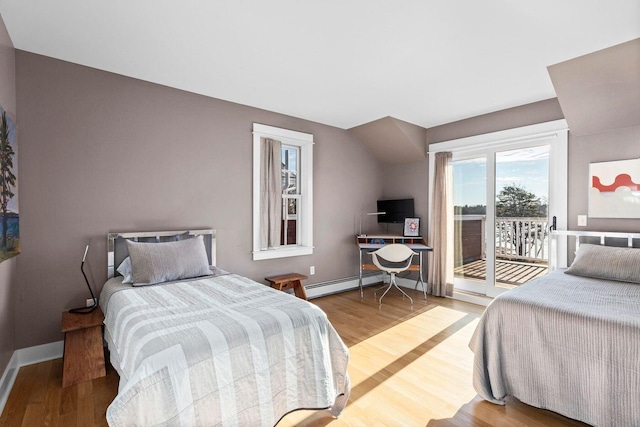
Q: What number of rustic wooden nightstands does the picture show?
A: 2